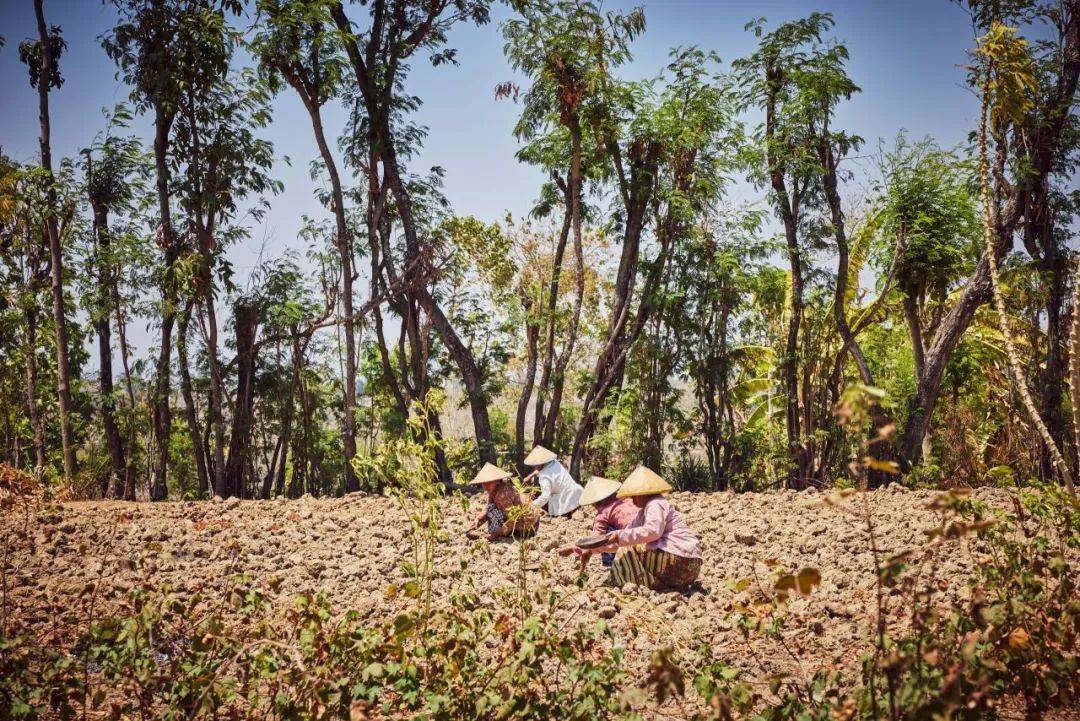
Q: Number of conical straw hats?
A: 4